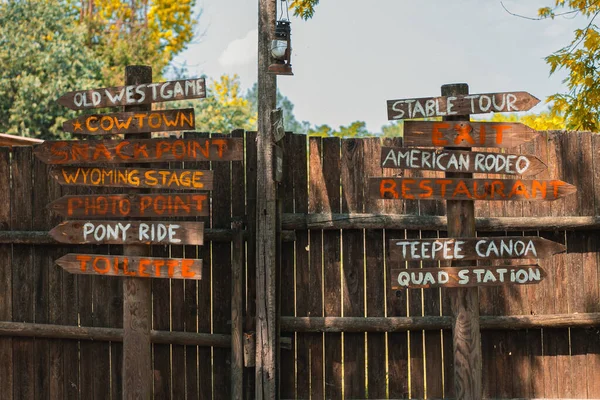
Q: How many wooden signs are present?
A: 13